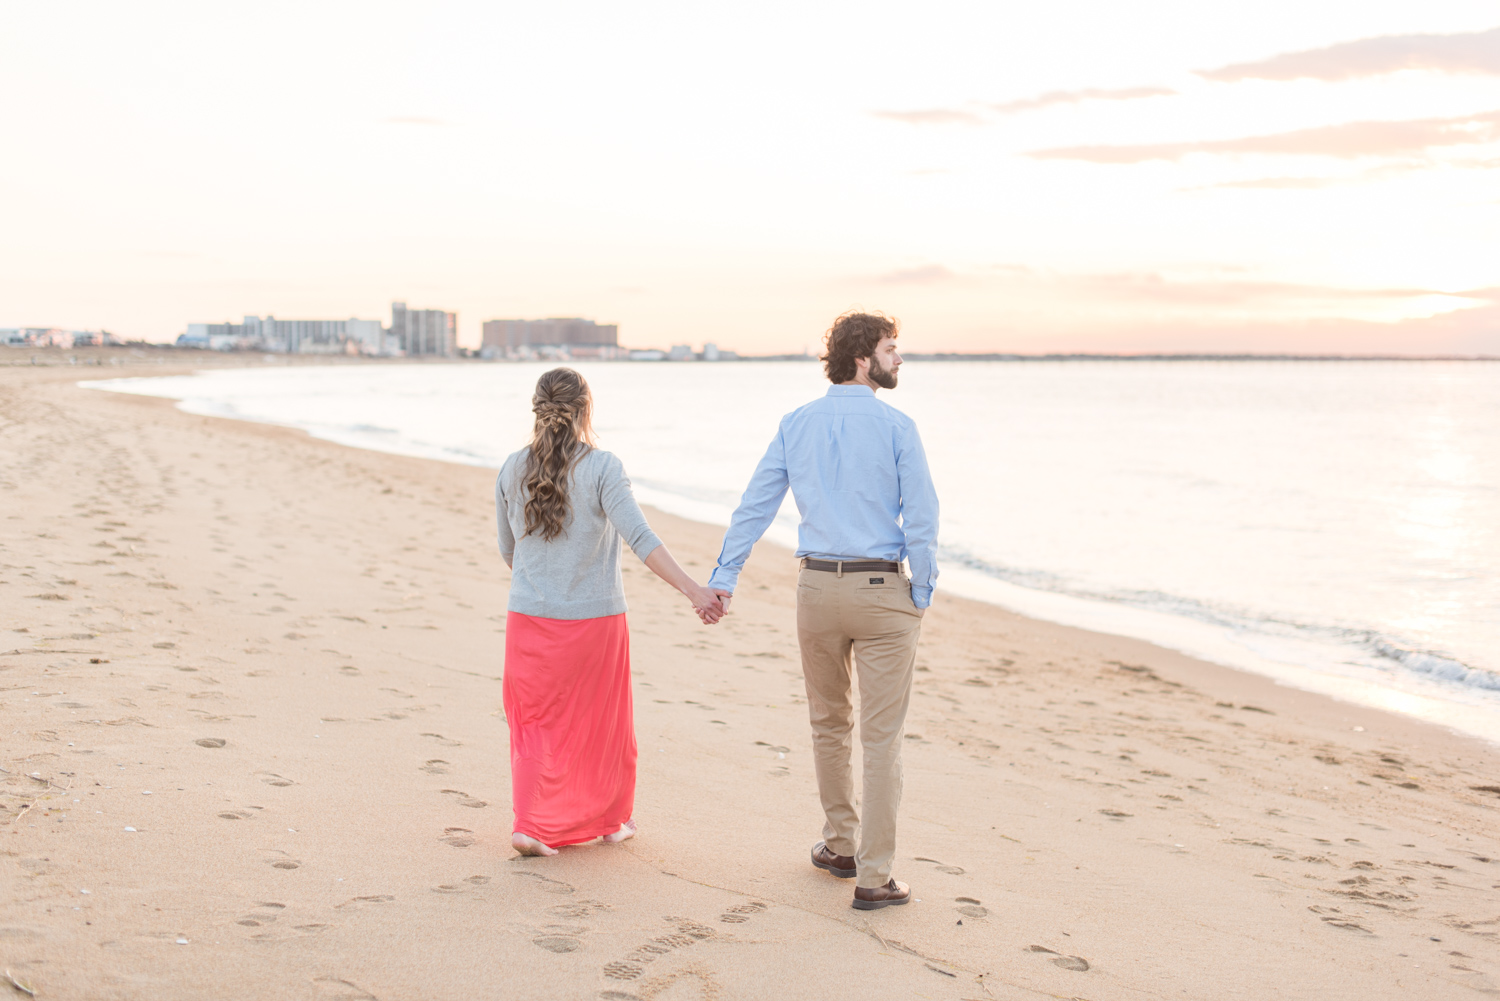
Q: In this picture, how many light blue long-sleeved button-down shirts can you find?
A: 1